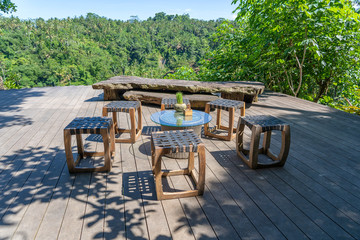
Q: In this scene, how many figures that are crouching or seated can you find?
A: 0